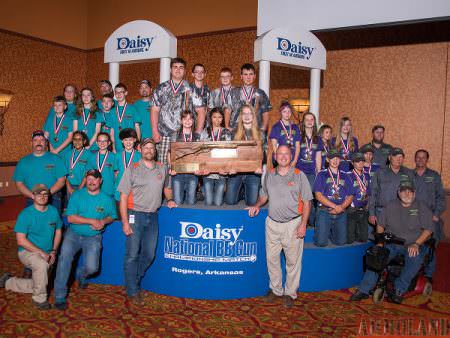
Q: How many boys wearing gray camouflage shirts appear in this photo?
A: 4